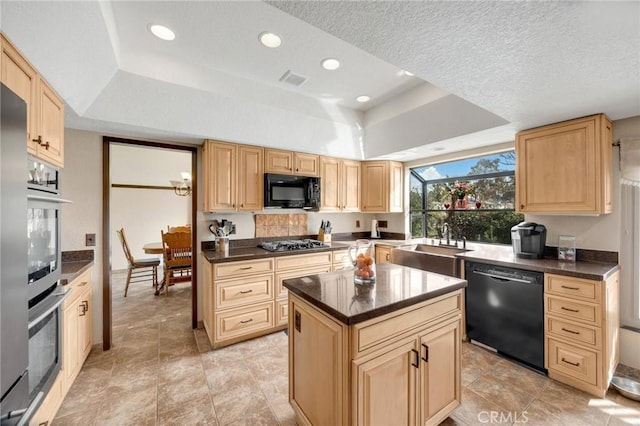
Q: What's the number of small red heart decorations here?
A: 2